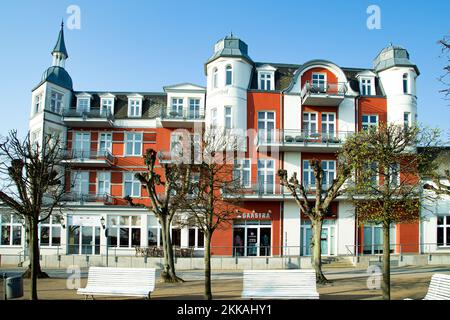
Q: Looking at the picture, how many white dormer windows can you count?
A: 5